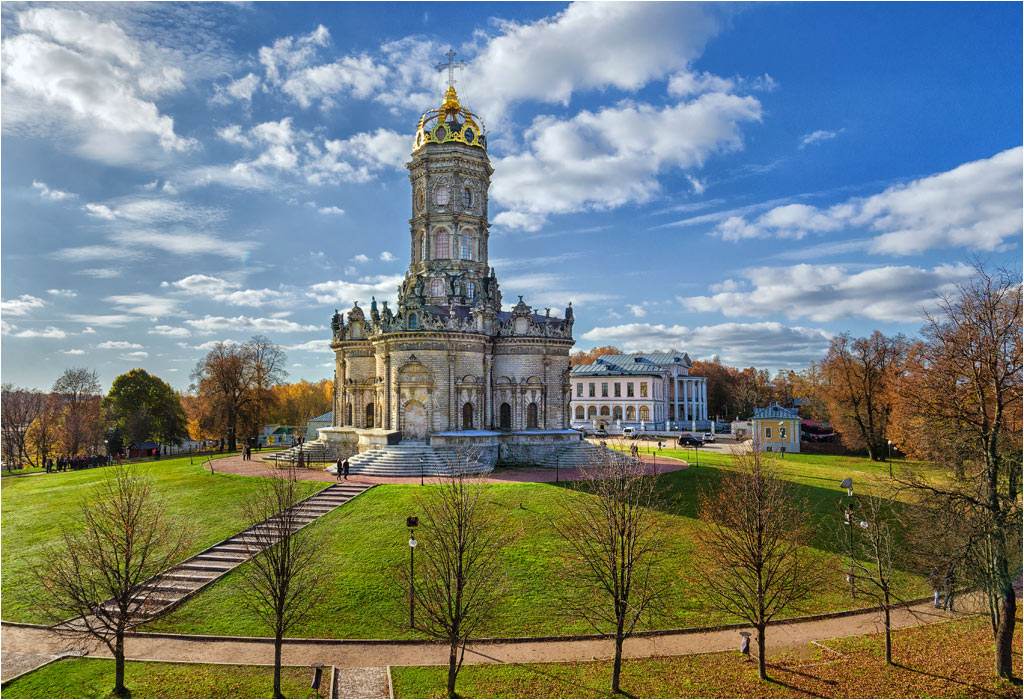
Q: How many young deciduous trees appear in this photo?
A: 6